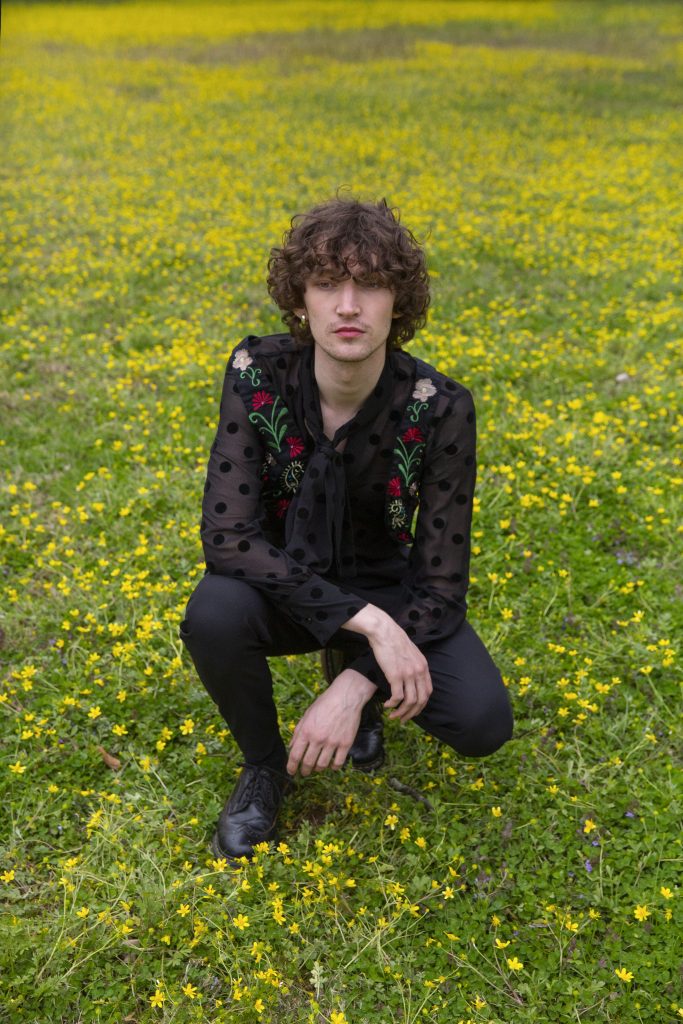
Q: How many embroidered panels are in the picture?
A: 2